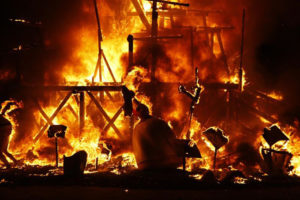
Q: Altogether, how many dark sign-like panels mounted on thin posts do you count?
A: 4